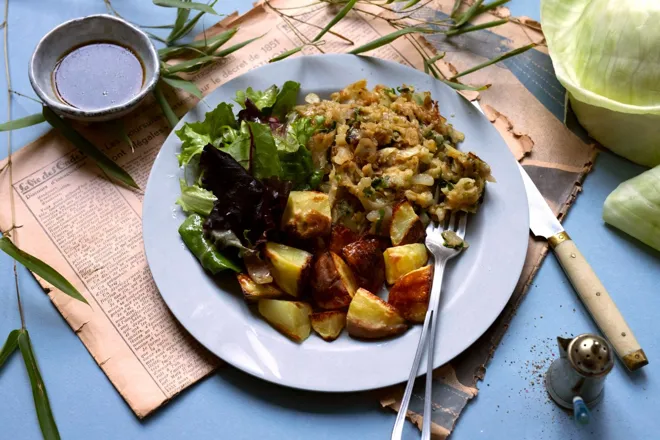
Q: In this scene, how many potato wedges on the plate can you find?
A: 12